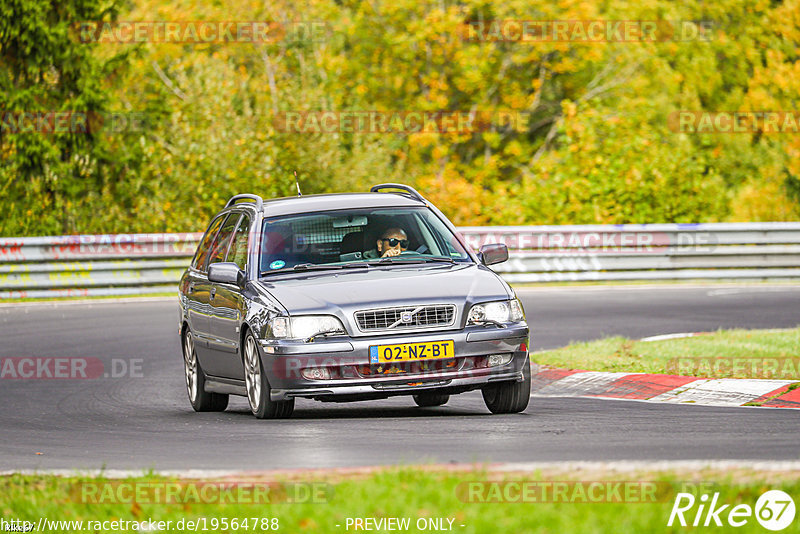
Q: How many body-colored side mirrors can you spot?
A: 2